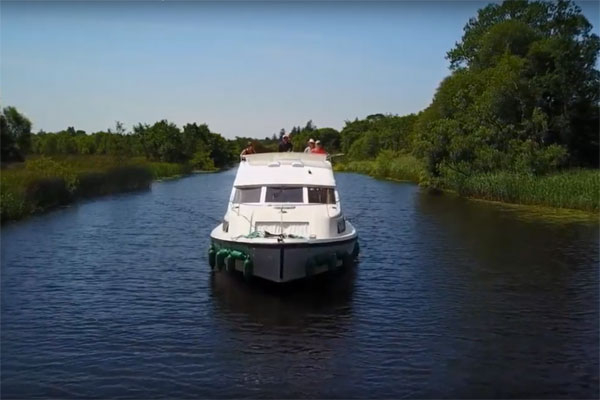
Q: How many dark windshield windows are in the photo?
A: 3